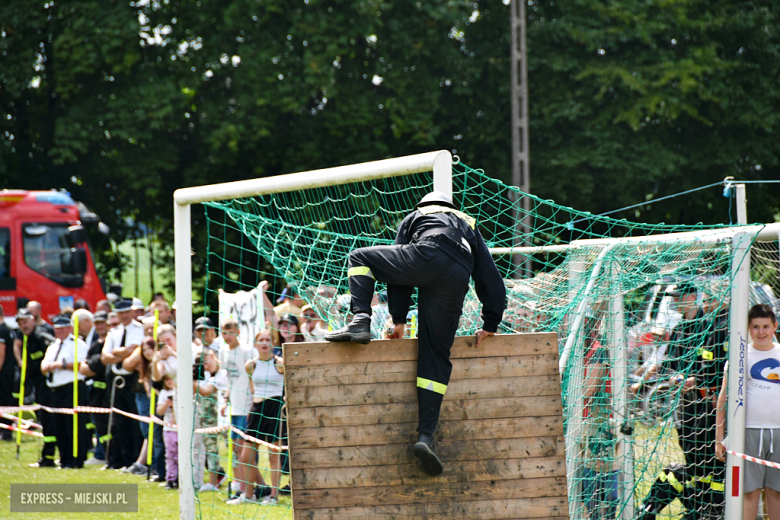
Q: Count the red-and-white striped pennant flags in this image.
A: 0